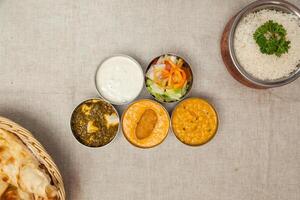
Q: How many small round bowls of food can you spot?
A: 5